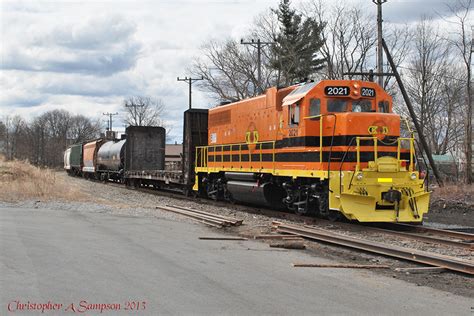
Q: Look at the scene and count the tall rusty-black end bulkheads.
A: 2